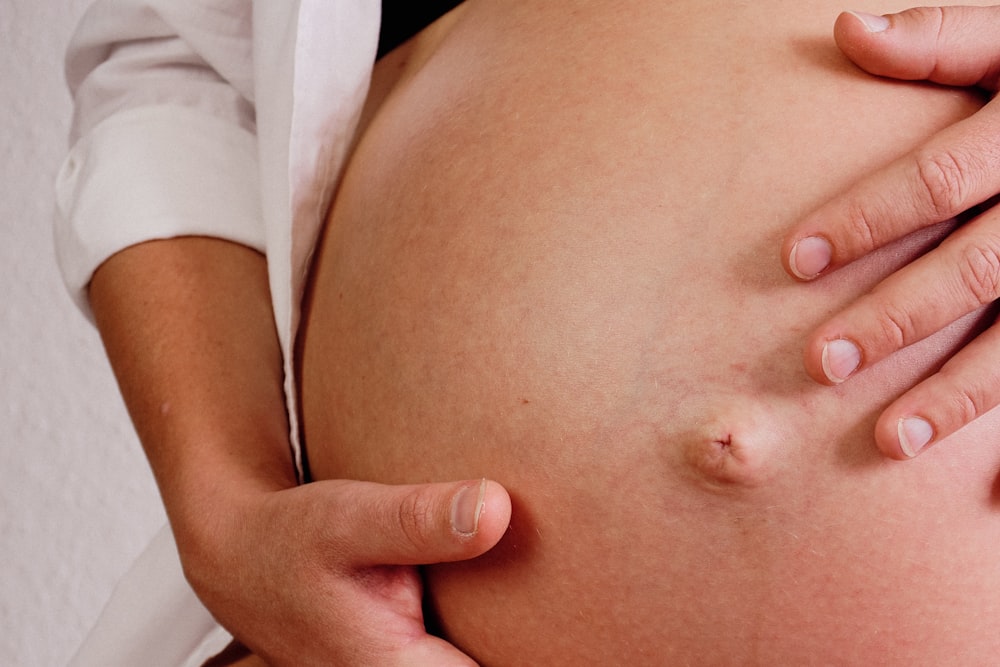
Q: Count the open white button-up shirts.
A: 1